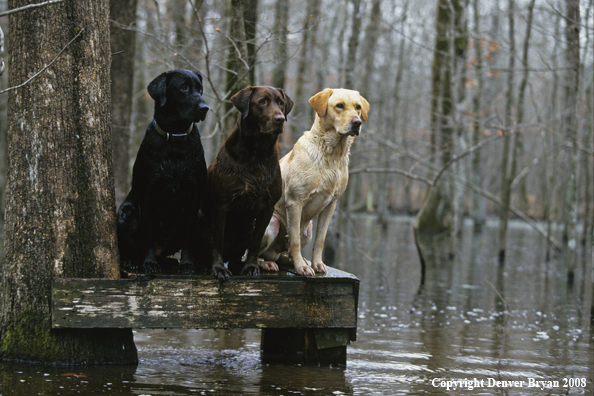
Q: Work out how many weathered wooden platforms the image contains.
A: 1